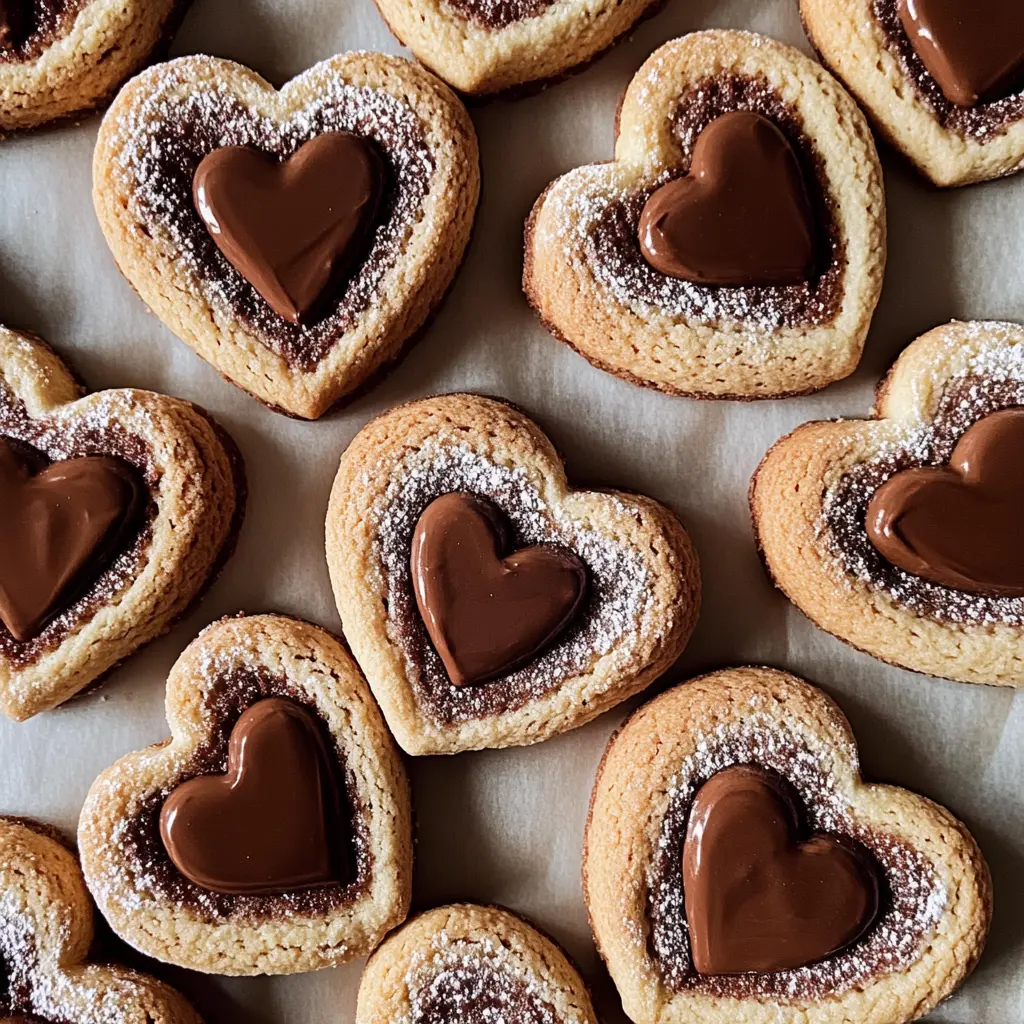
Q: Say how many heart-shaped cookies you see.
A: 12